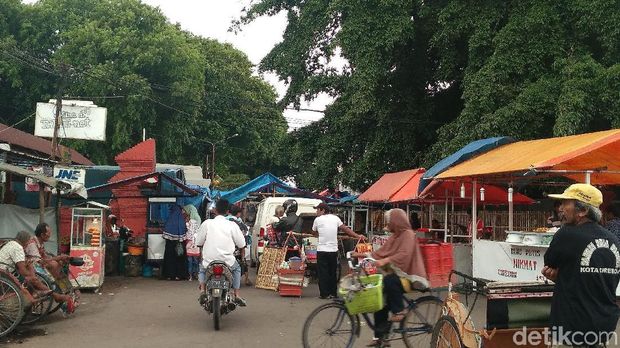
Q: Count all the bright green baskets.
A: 1